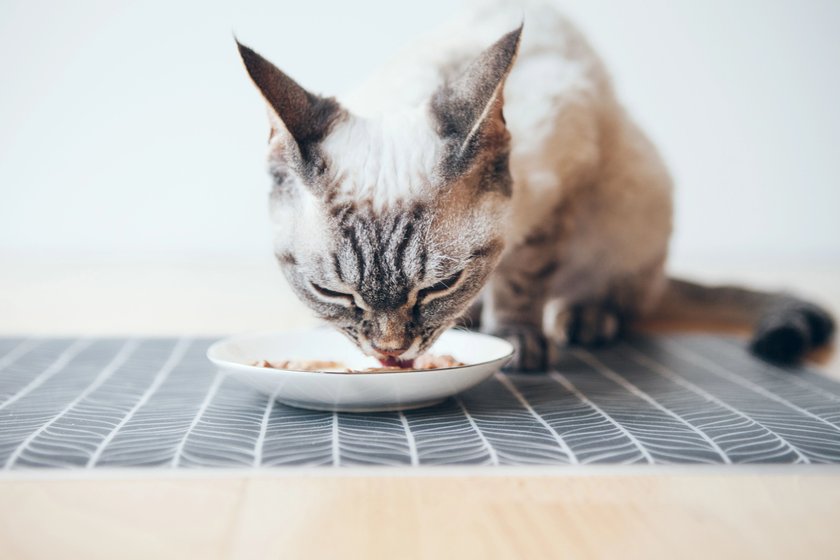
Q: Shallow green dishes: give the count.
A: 0